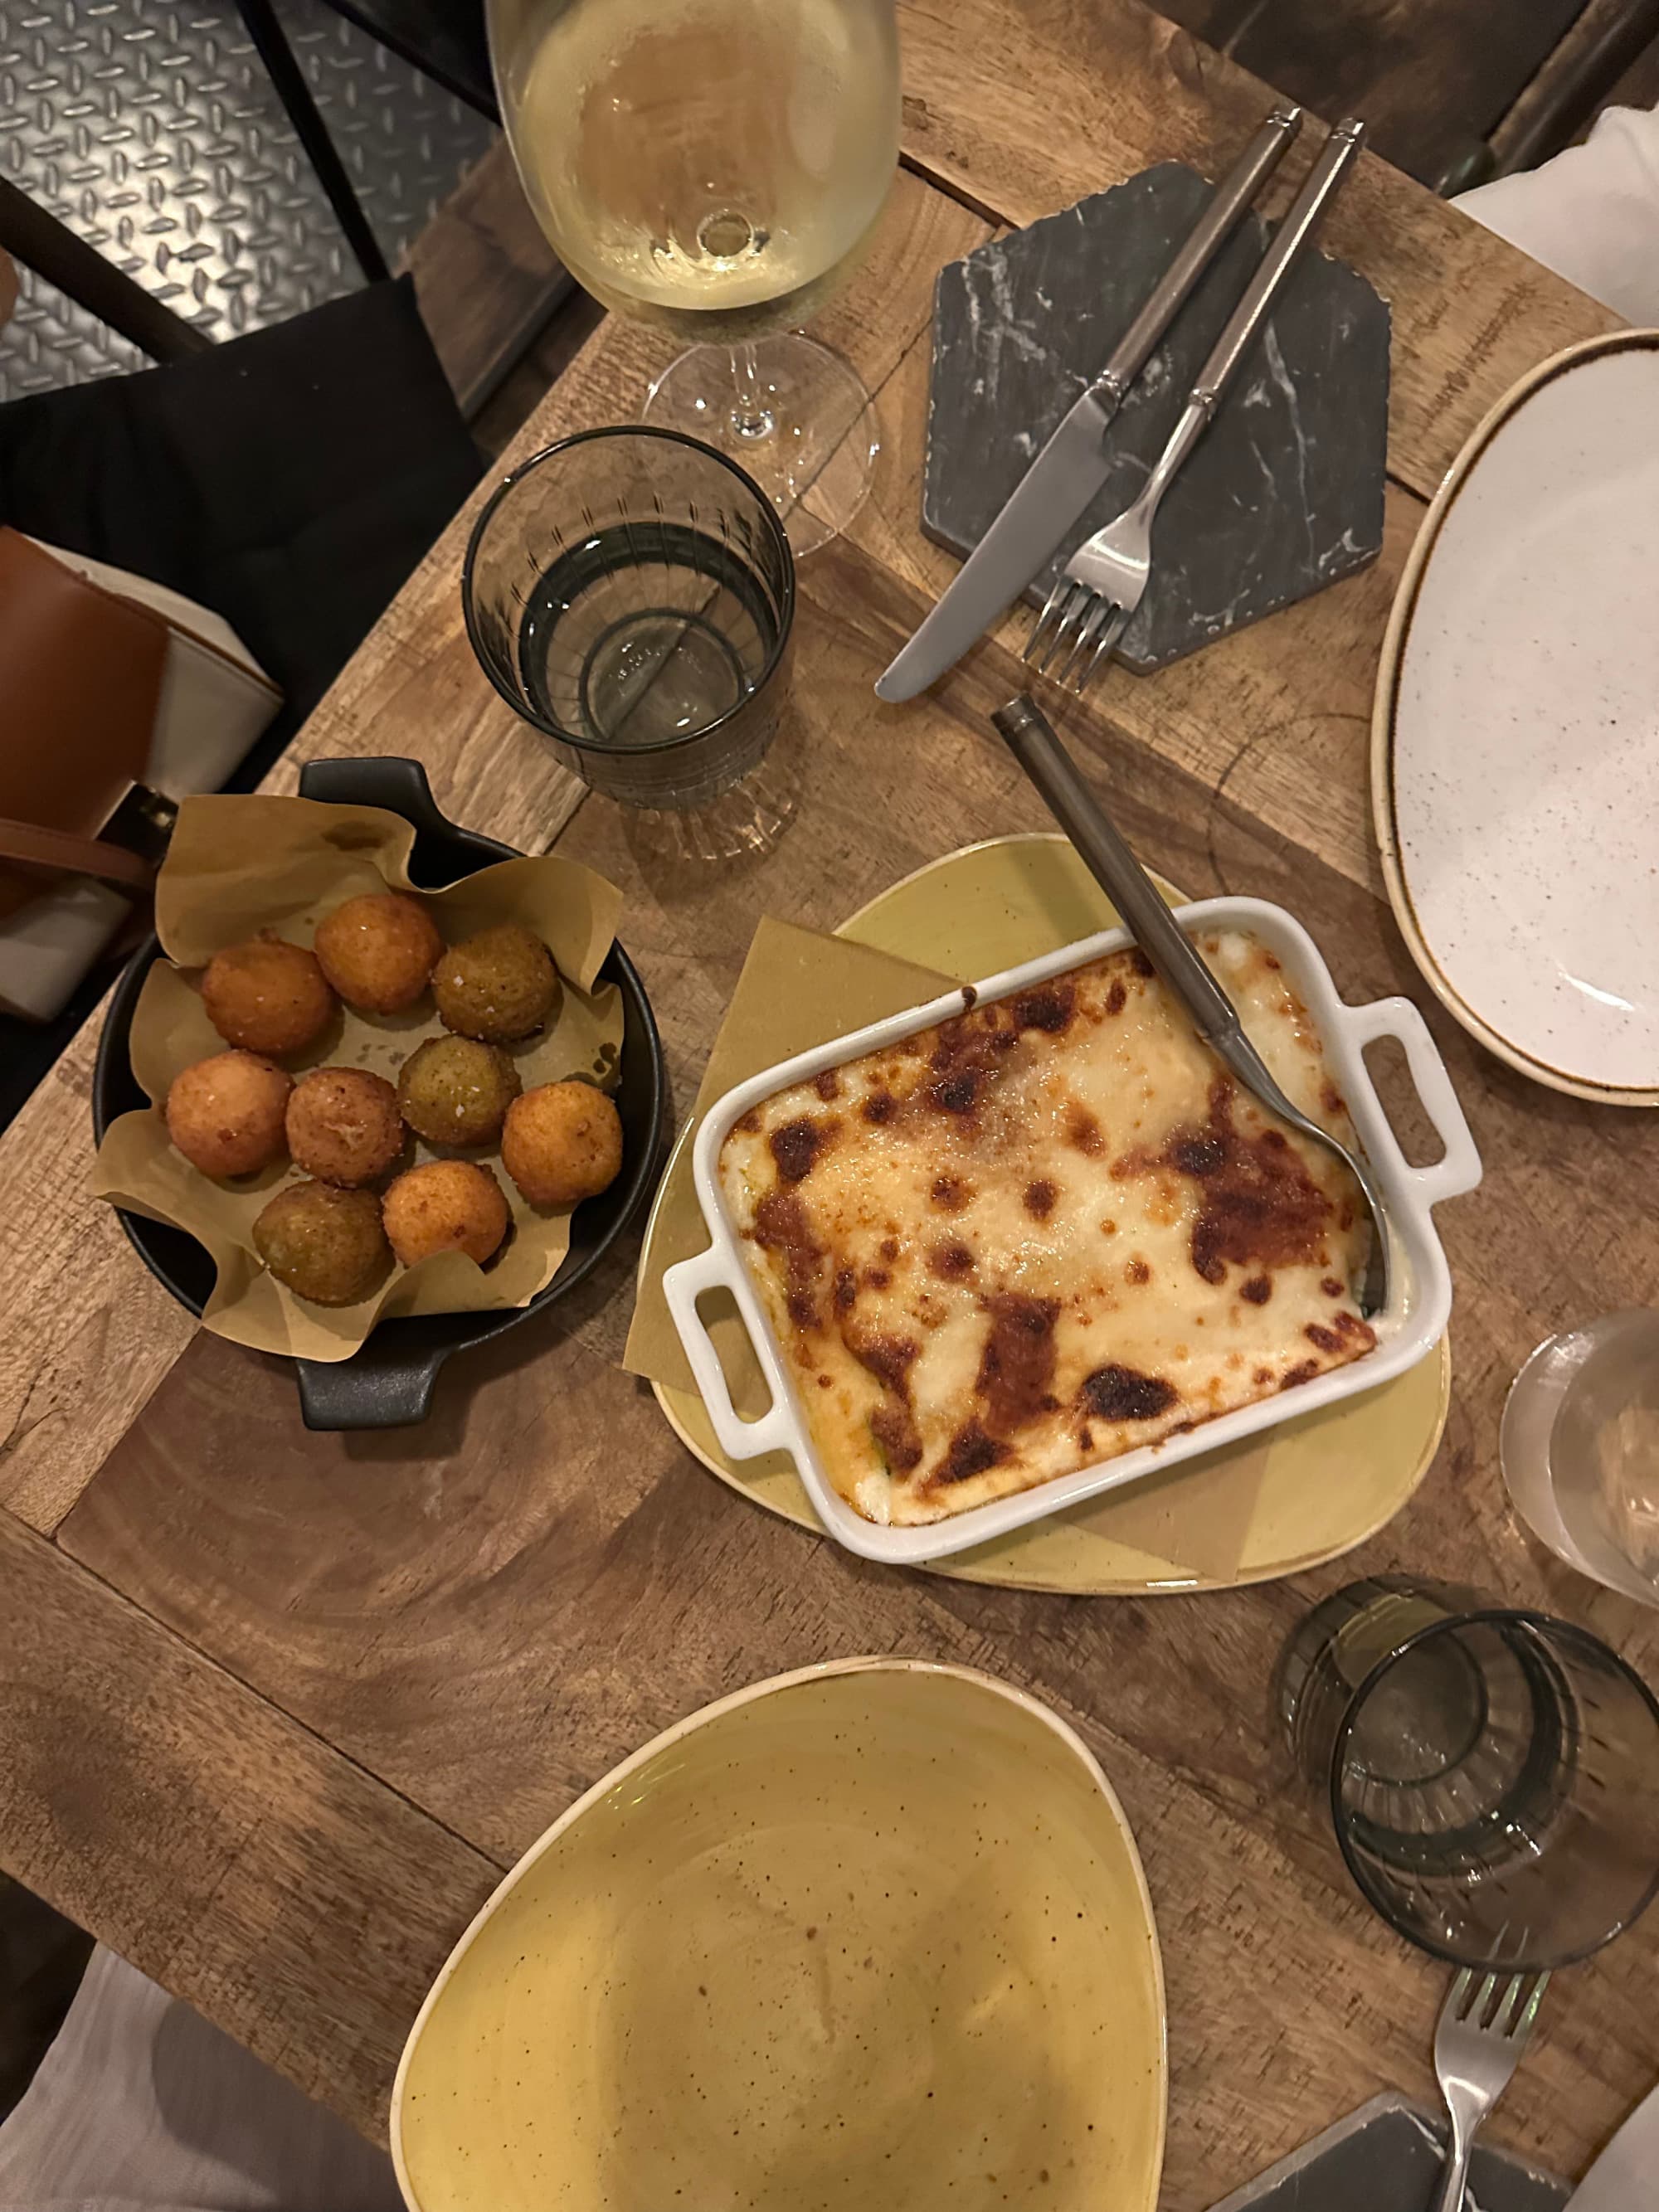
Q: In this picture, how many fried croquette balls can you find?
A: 9